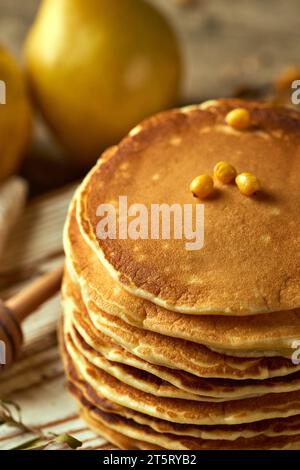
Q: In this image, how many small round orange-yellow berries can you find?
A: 4